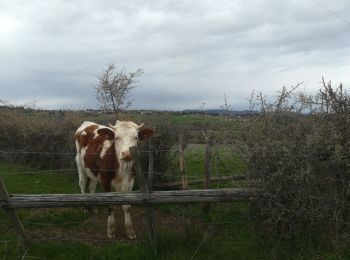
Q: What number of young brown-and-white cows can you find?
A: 1